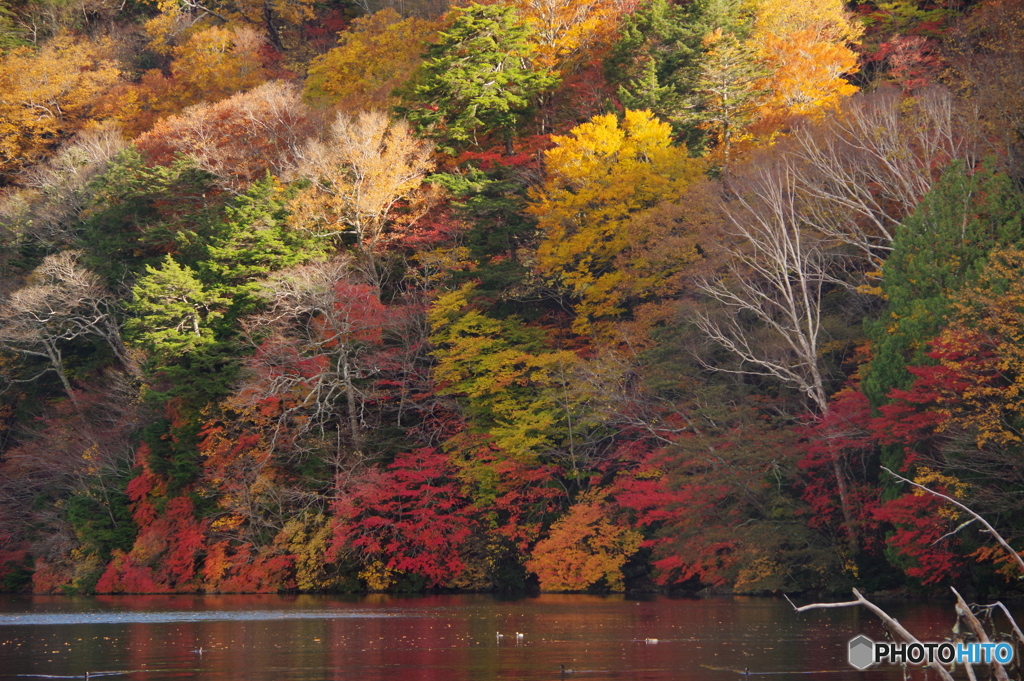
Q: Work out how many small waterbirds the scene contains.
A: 7